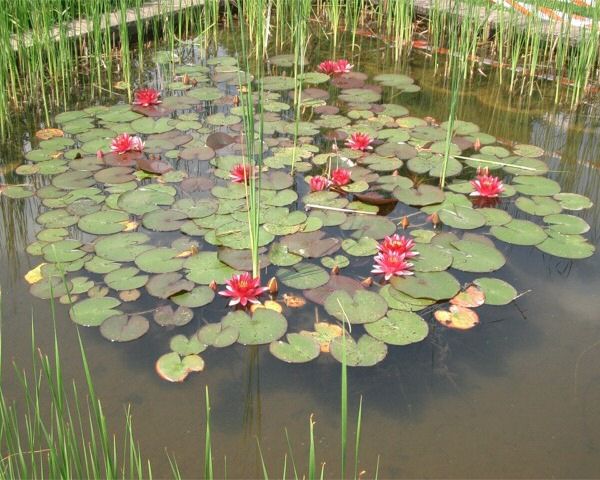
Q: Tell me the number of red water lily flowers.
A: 12